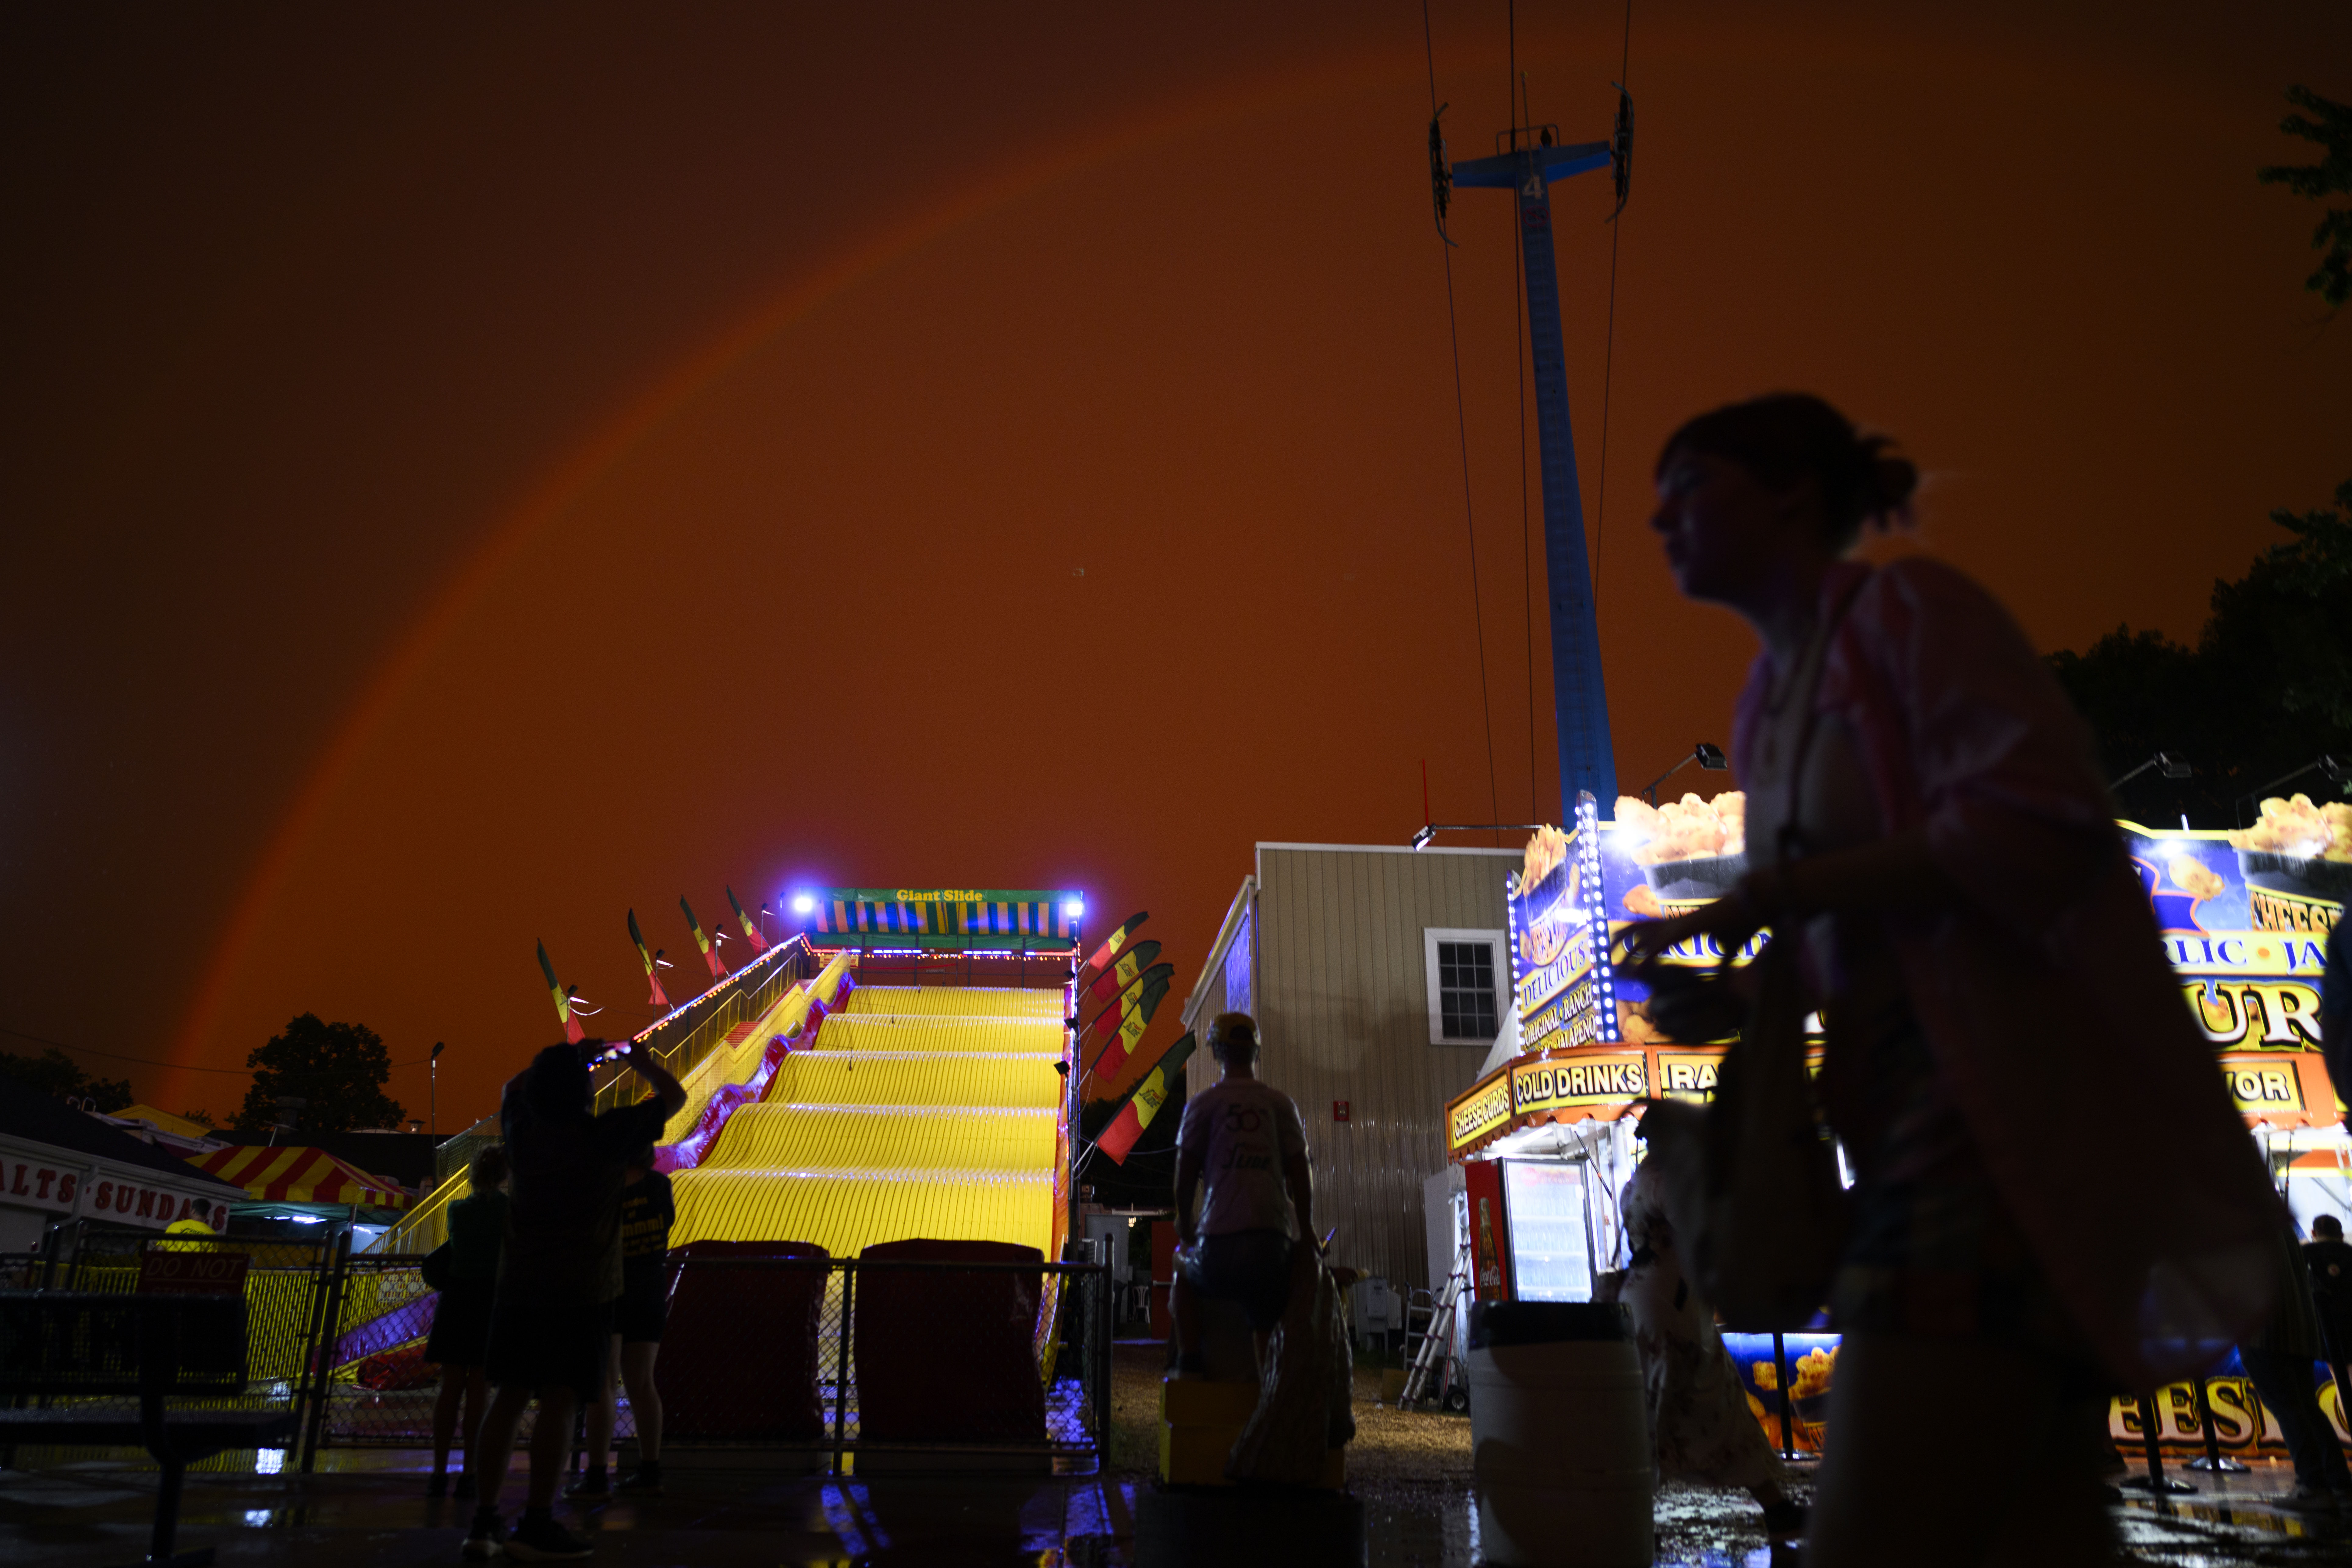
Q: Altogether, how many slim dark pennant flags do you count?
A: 9